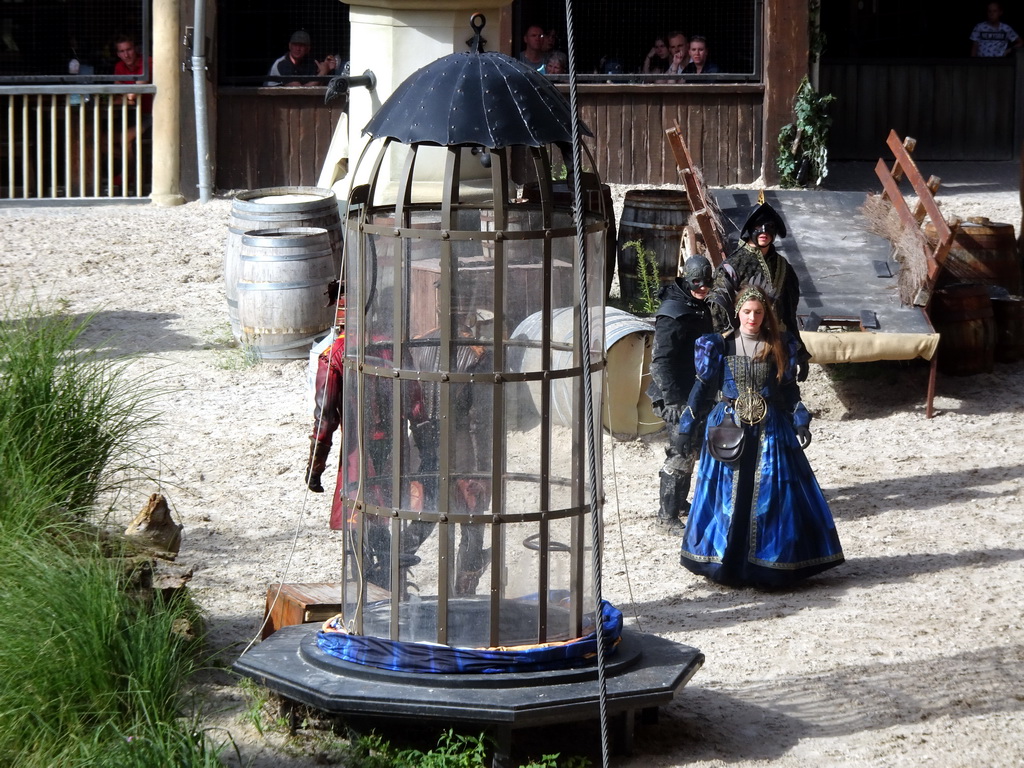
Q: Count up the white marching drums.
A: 0